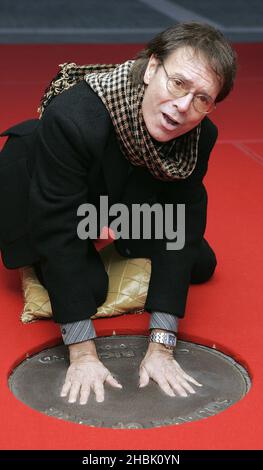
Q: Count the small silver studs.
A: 3